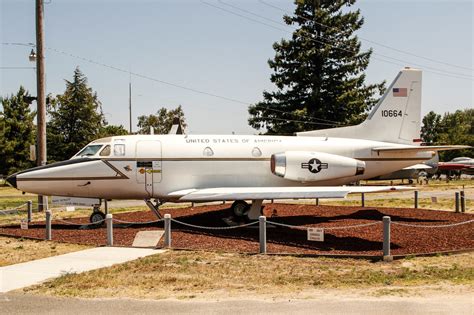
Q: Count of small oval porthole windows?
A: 2